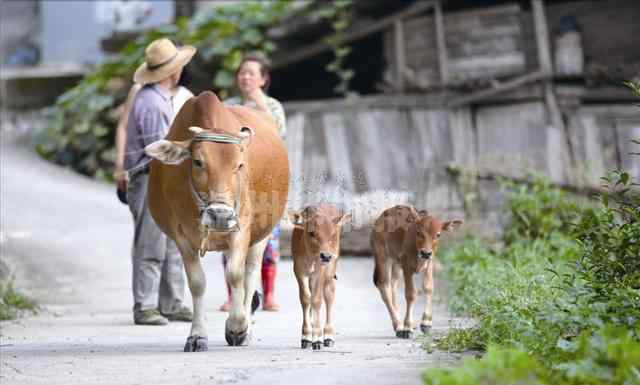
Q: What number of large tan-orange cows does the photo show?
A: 1